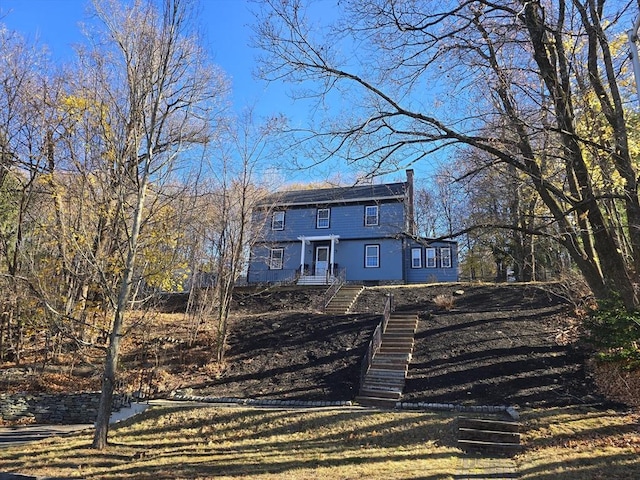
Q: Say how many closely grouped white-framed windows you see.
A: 3